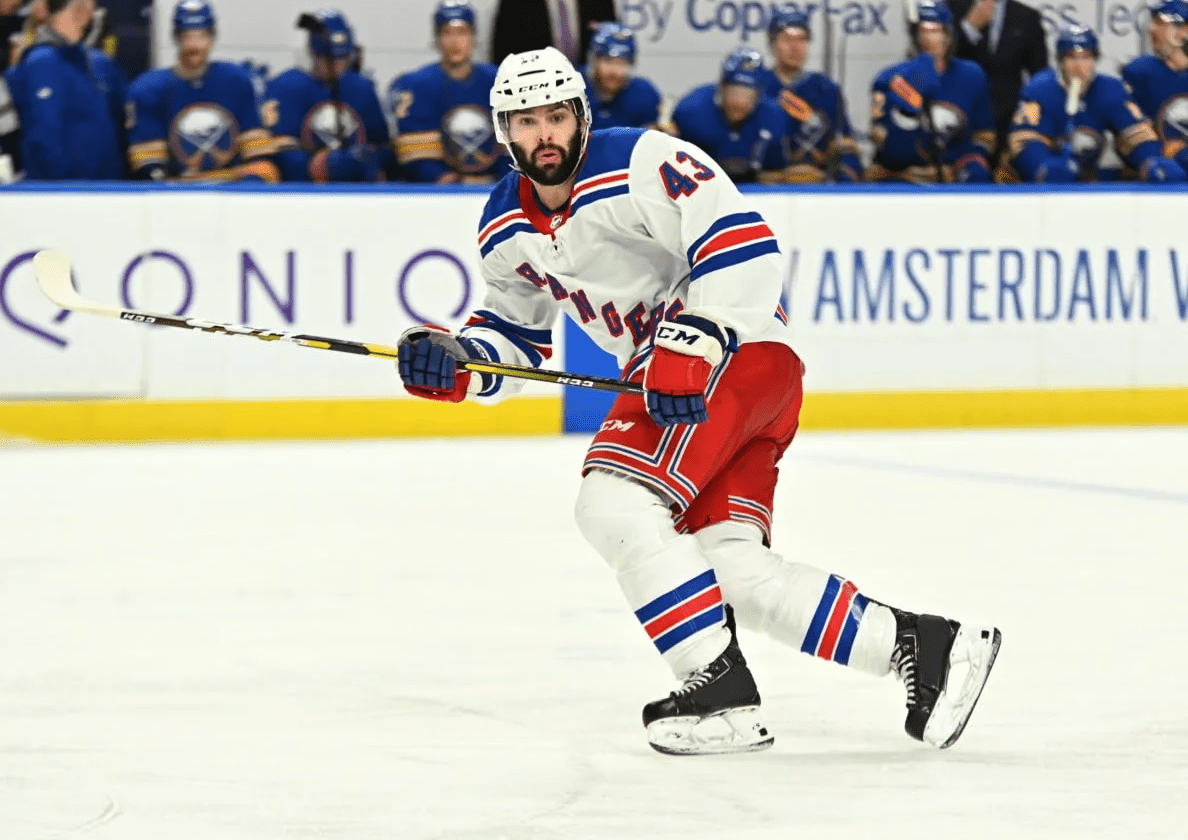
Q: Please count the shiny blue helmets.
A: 9